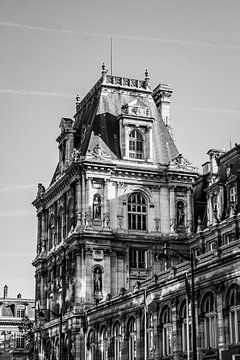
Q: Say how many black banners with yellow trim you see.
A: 0